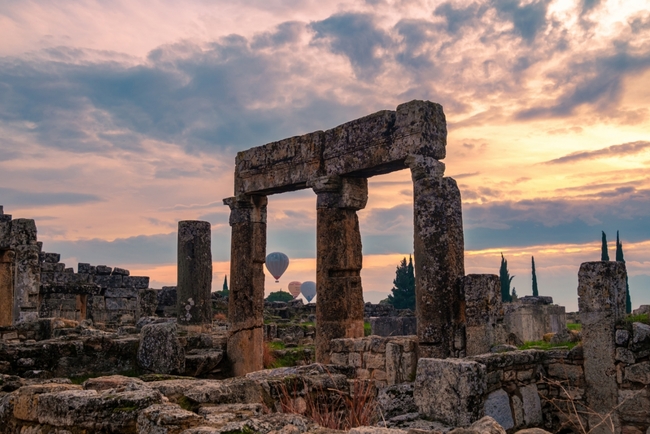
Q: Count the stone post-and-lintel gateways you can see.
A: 1